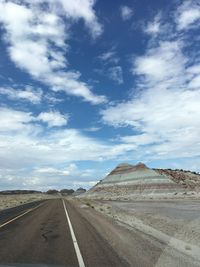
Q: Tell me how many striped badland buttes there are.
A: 1